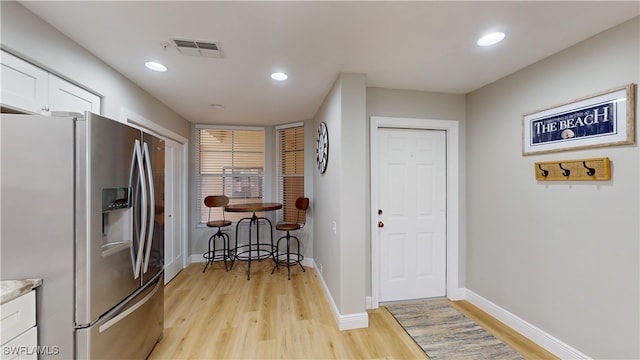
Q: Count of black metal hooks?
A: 3